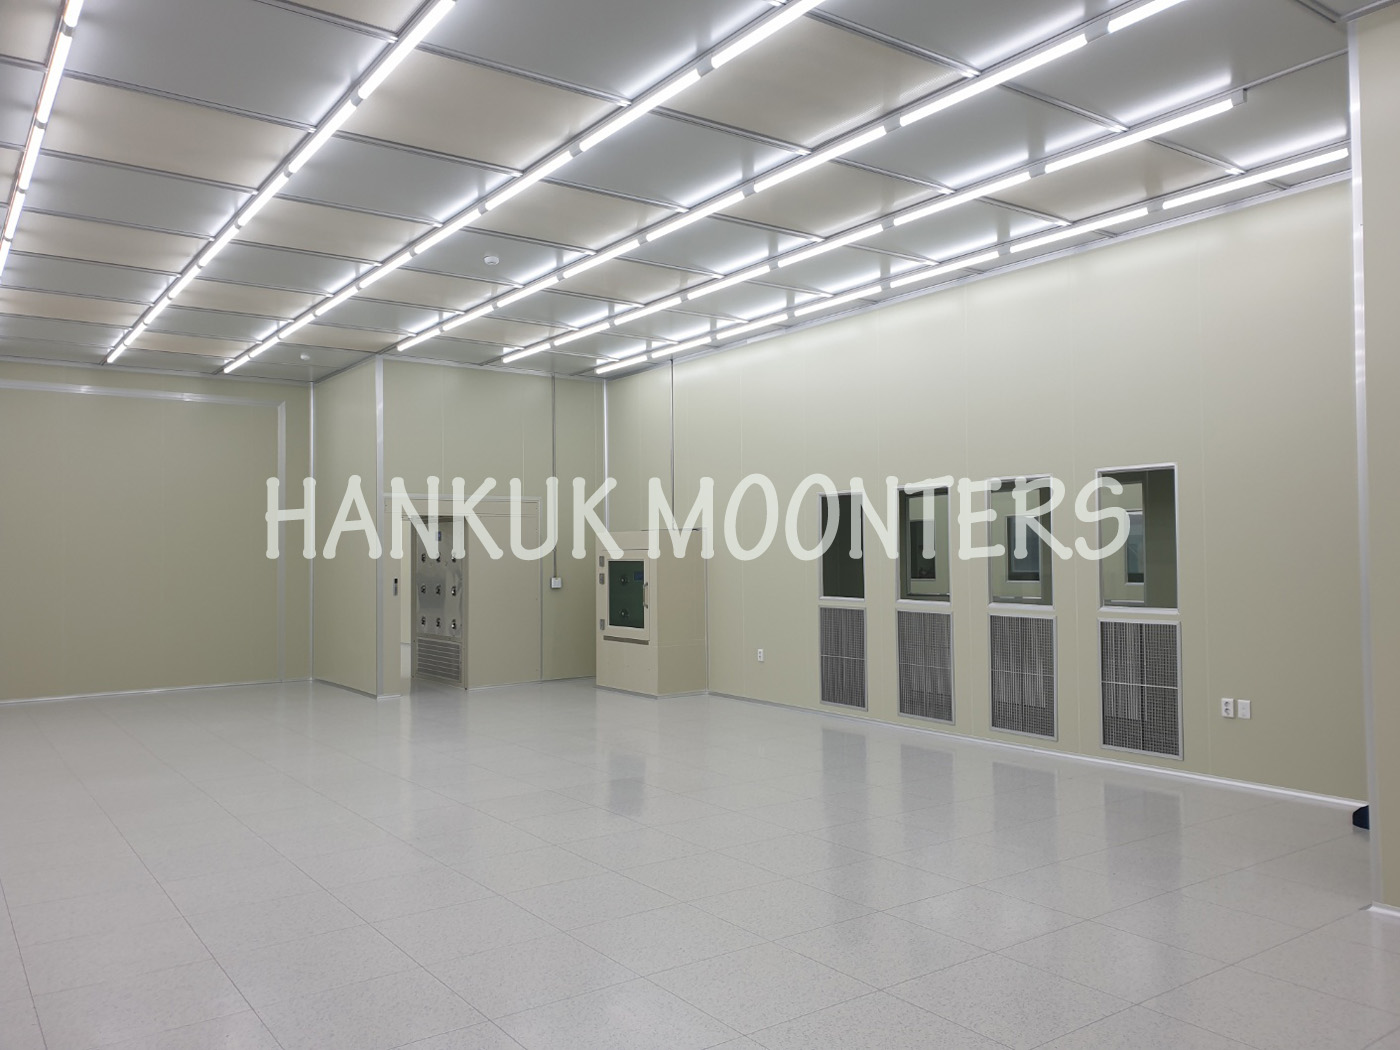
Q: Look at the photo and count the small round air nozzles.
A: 11